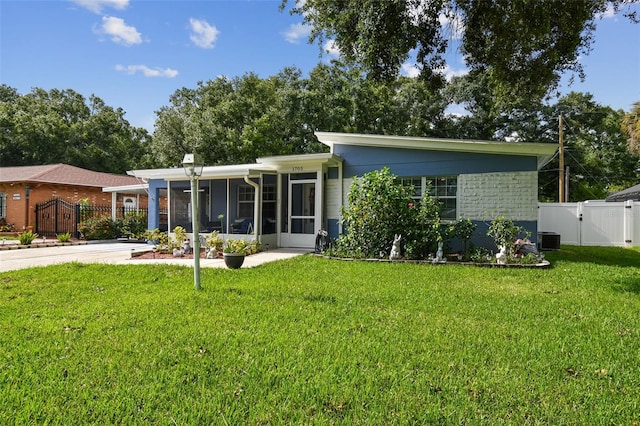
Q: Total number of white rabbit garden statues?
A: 3